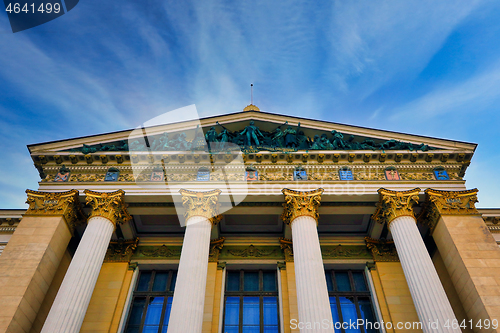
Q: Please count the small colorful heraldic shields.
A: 9